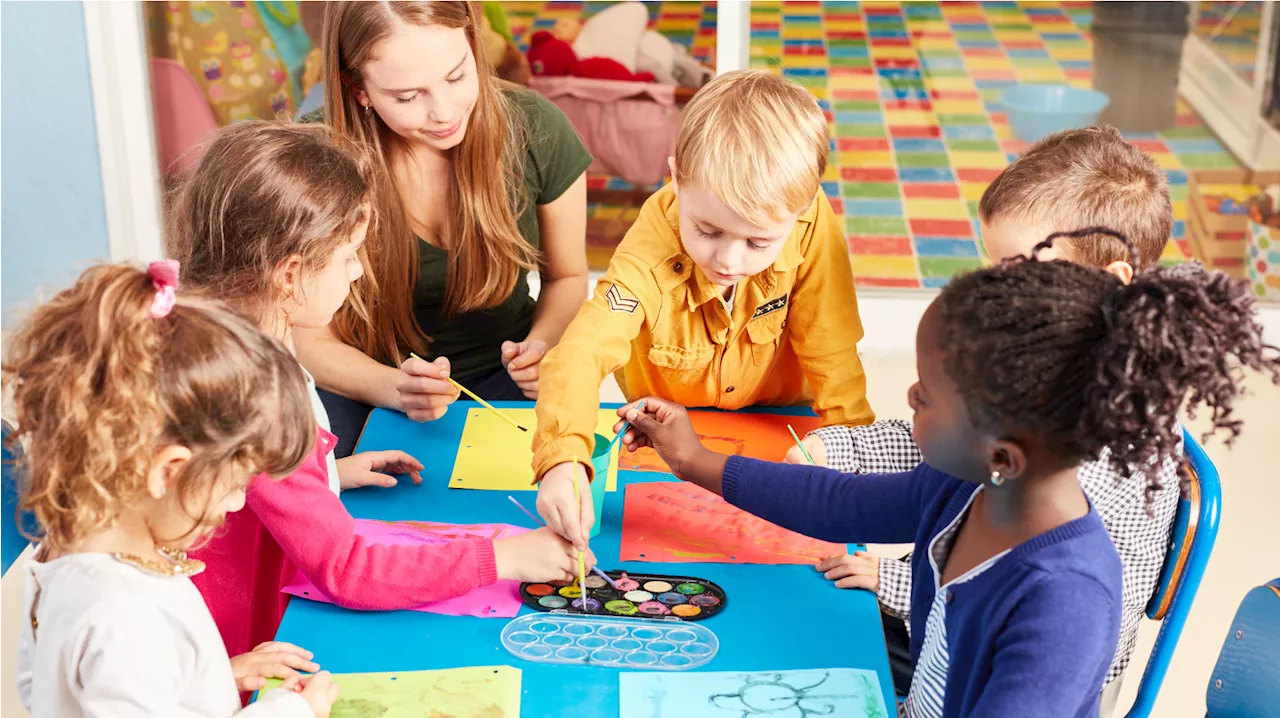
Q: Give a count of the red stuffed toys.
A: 1